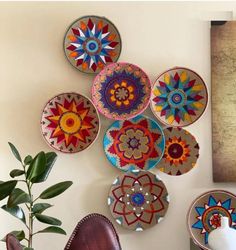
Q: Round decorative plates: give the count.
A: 8